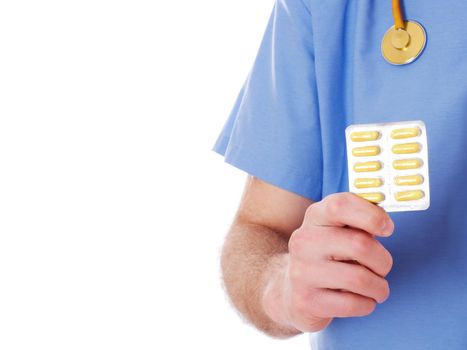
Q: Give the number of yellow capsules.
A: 10